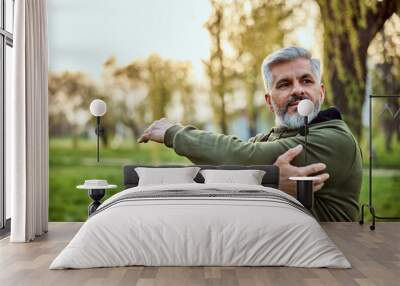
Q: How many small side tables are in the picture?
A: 2